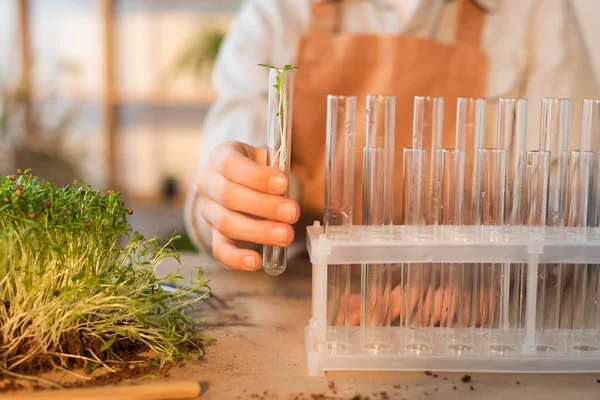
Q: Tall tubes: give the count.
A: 7